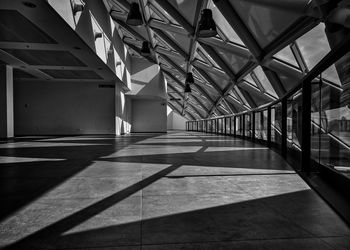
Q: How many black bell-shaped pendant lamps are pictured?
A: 5